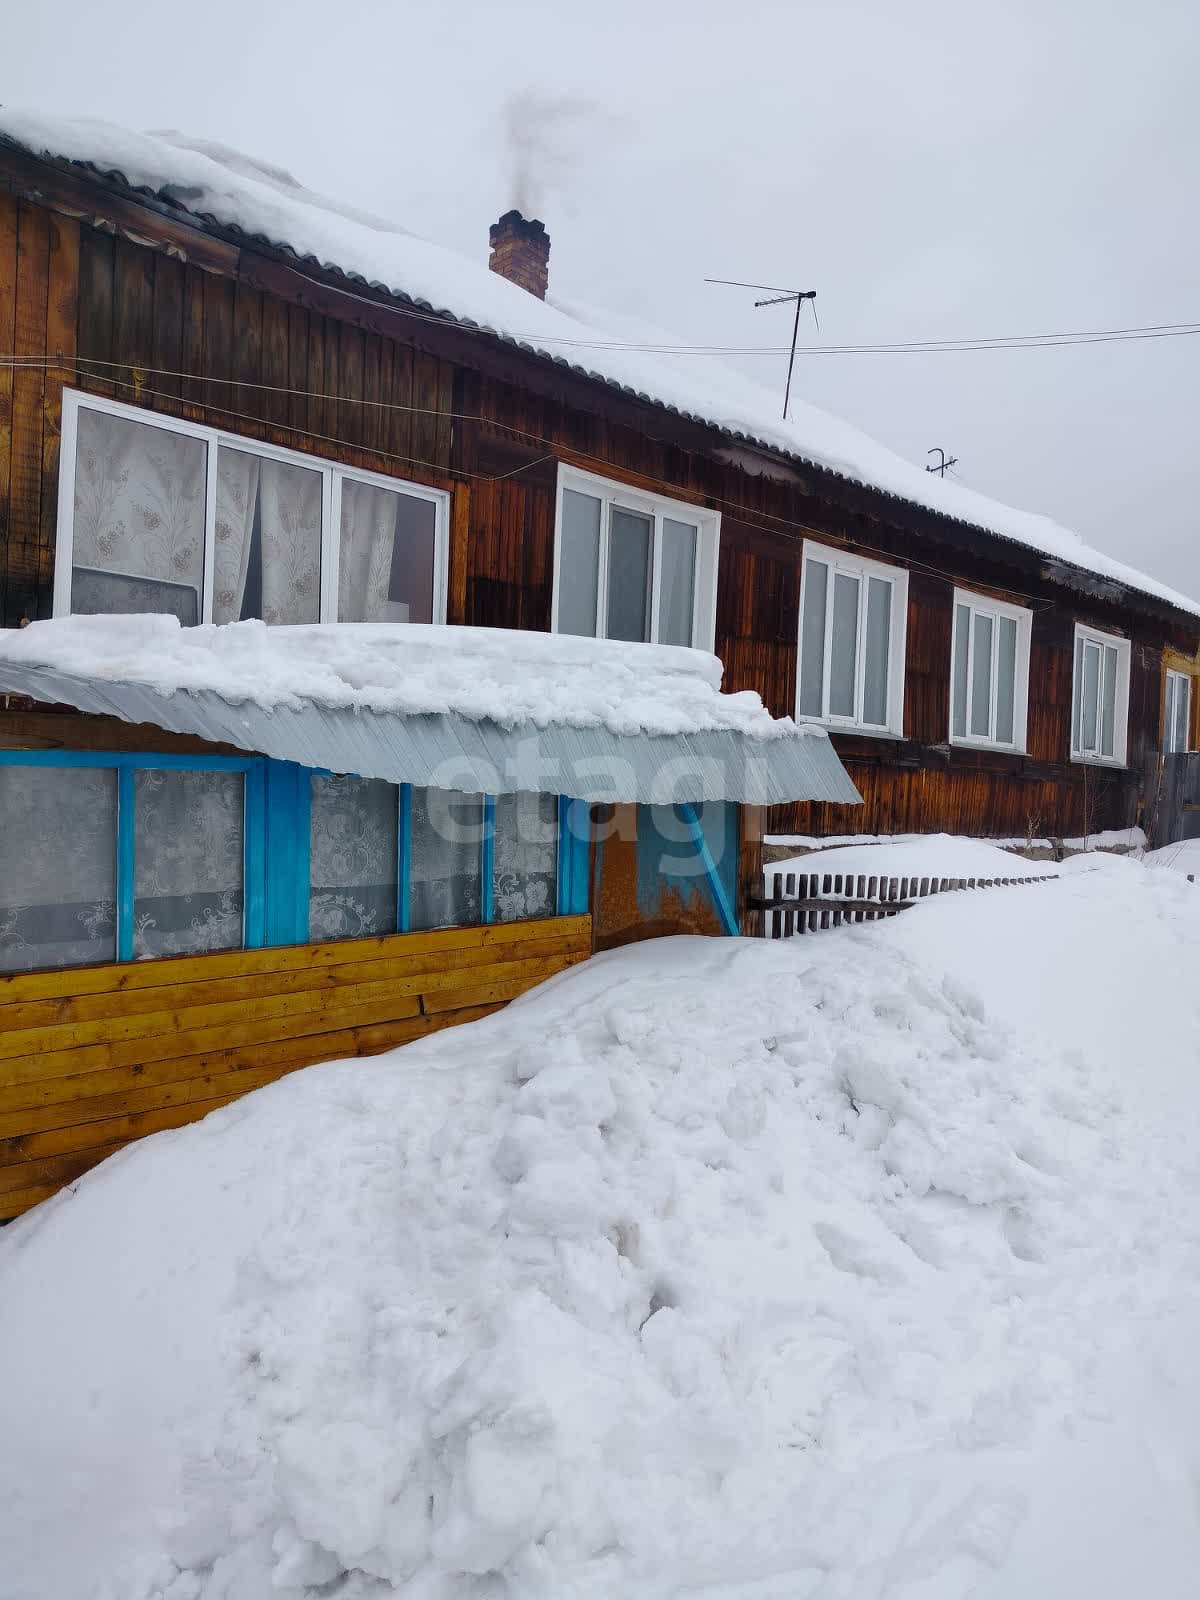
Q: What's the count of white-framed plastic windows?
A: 6